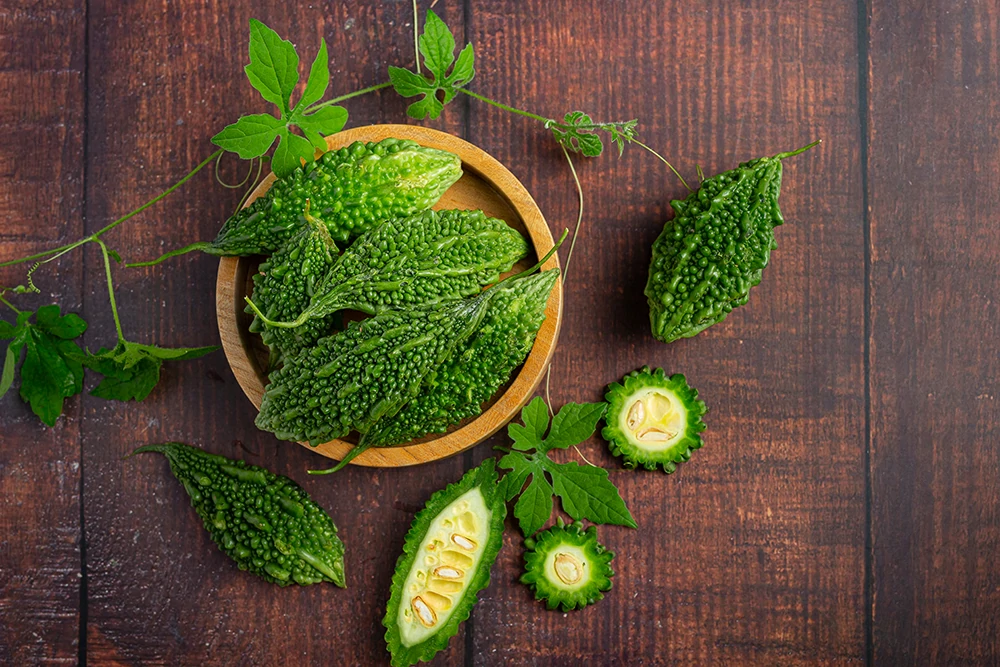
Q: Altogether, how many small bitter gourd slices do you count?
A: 2